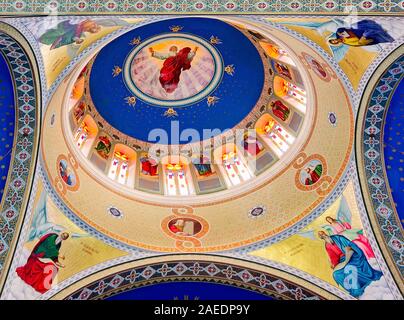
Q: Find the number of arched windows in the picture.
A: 8